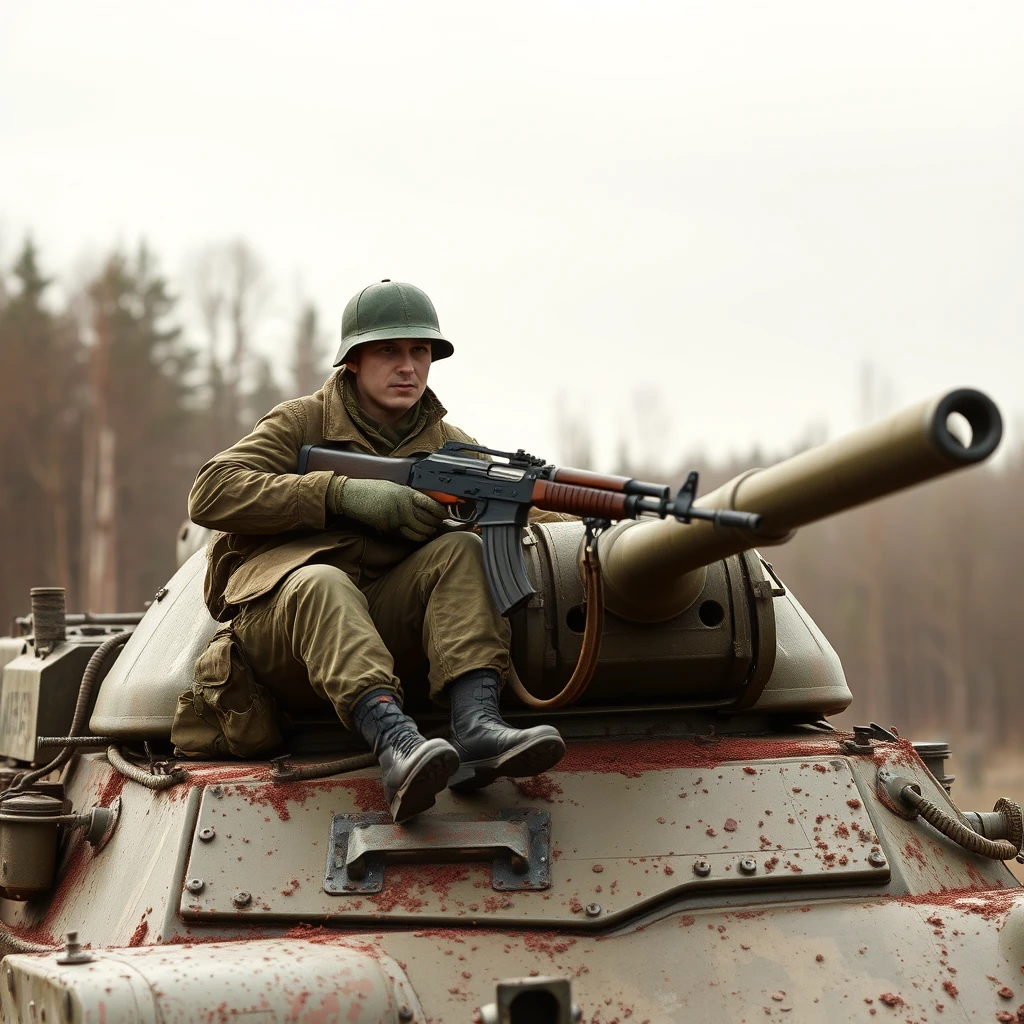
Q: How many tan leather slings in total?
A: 1